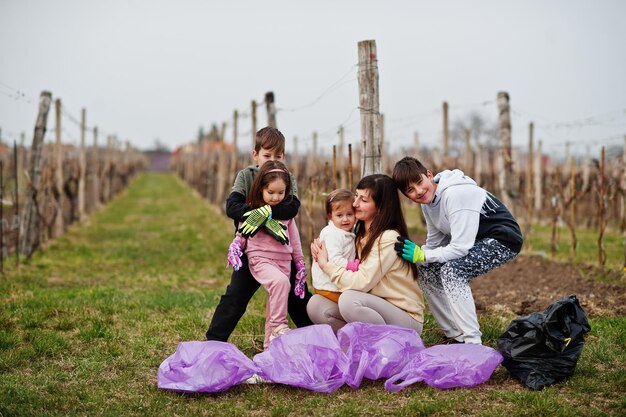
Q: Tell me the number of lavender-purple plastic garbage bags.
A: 4